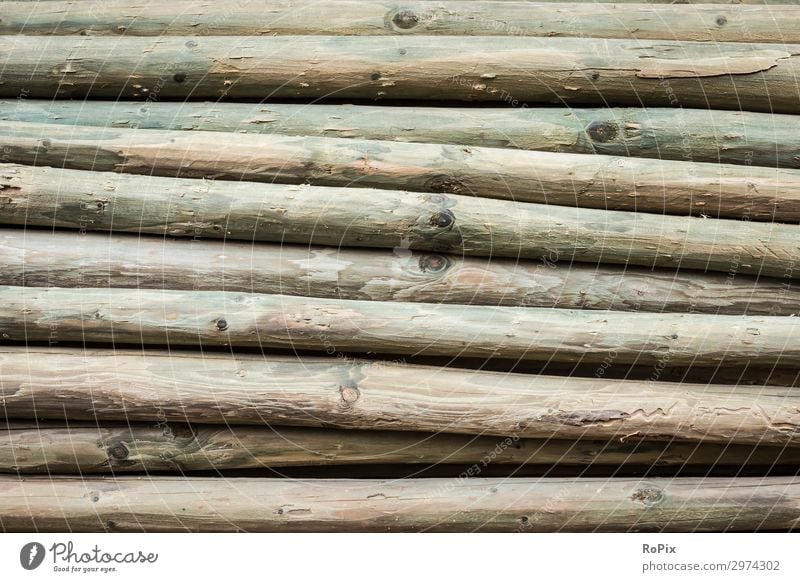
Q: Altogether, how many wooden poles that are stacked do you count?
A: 10